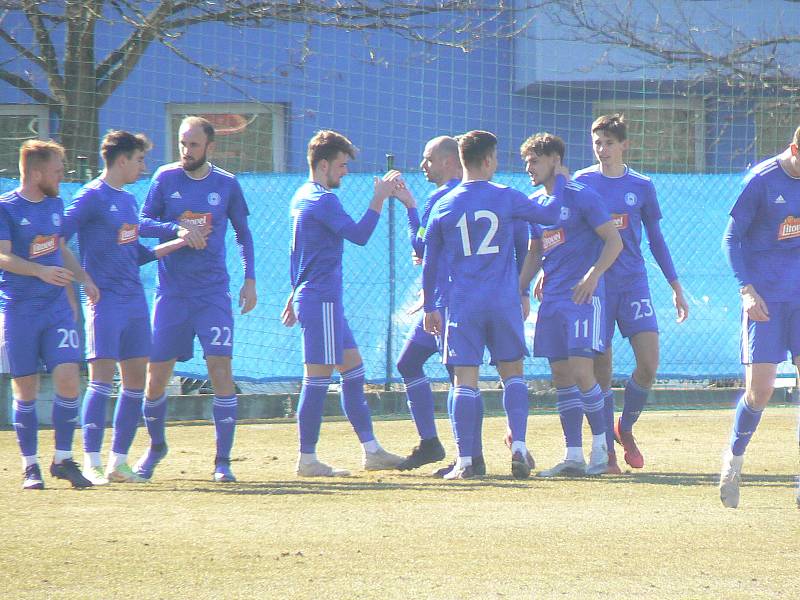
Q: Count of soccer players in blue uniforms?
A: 9